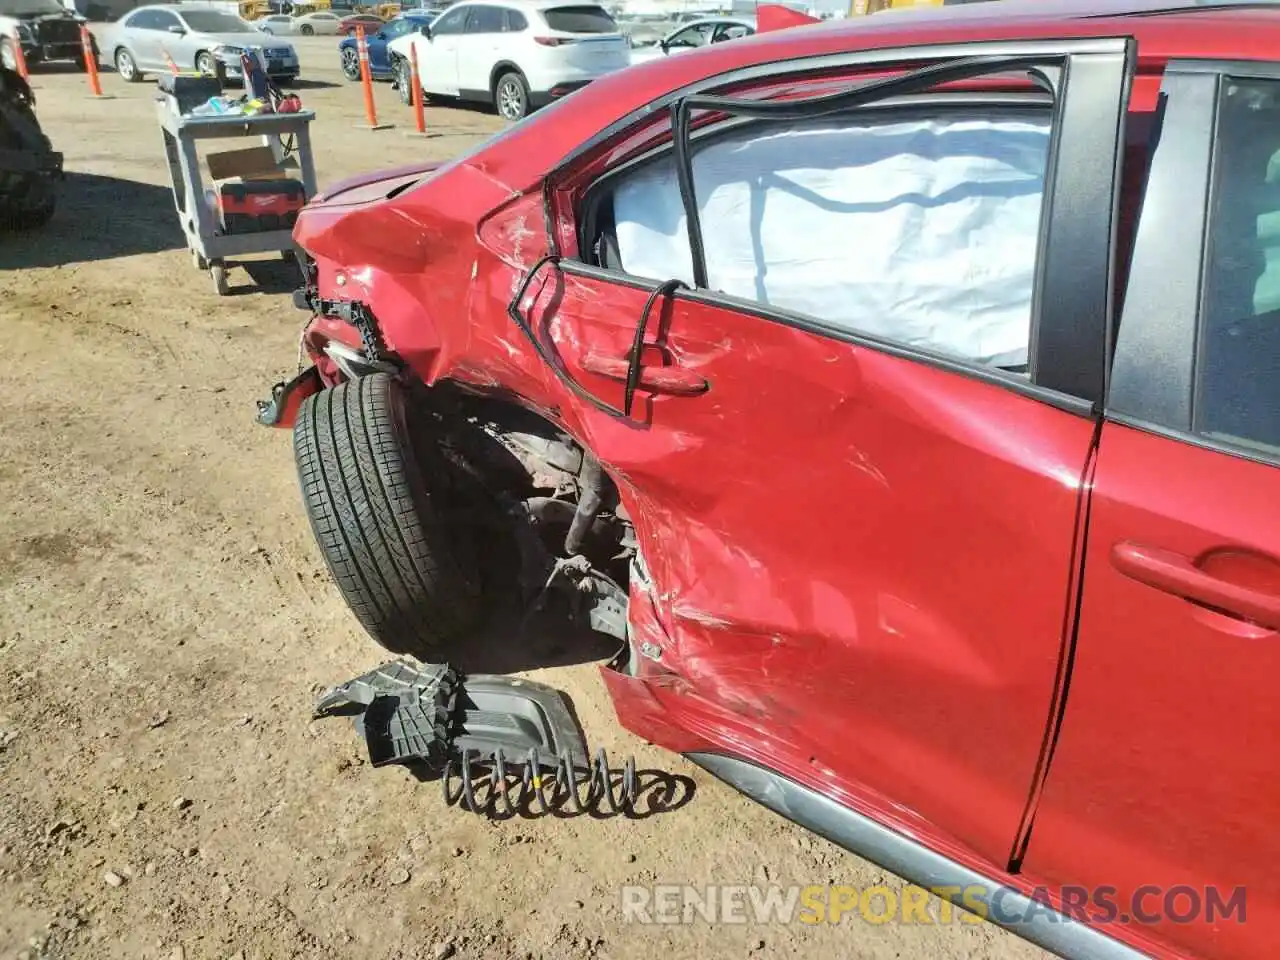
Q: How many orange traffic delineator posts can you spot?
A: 5